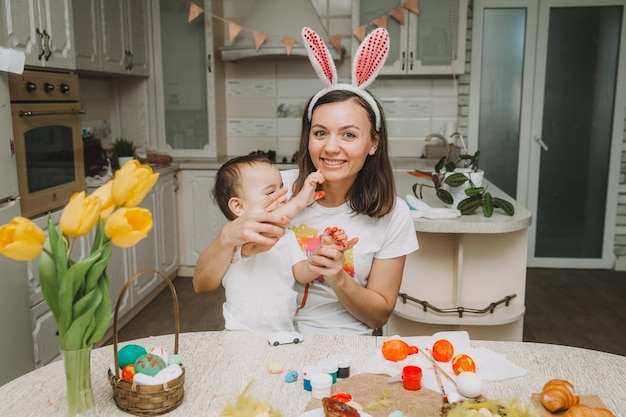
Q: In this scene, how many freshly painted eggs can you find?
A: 3